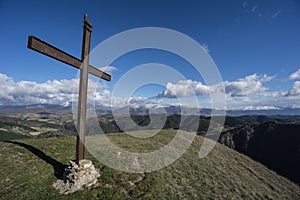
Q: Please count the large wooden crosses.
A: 1